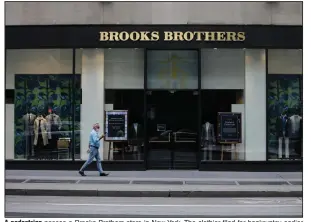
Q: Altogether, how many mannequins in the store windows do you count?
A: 7